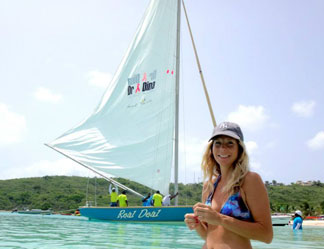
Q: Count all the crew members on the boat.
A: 5